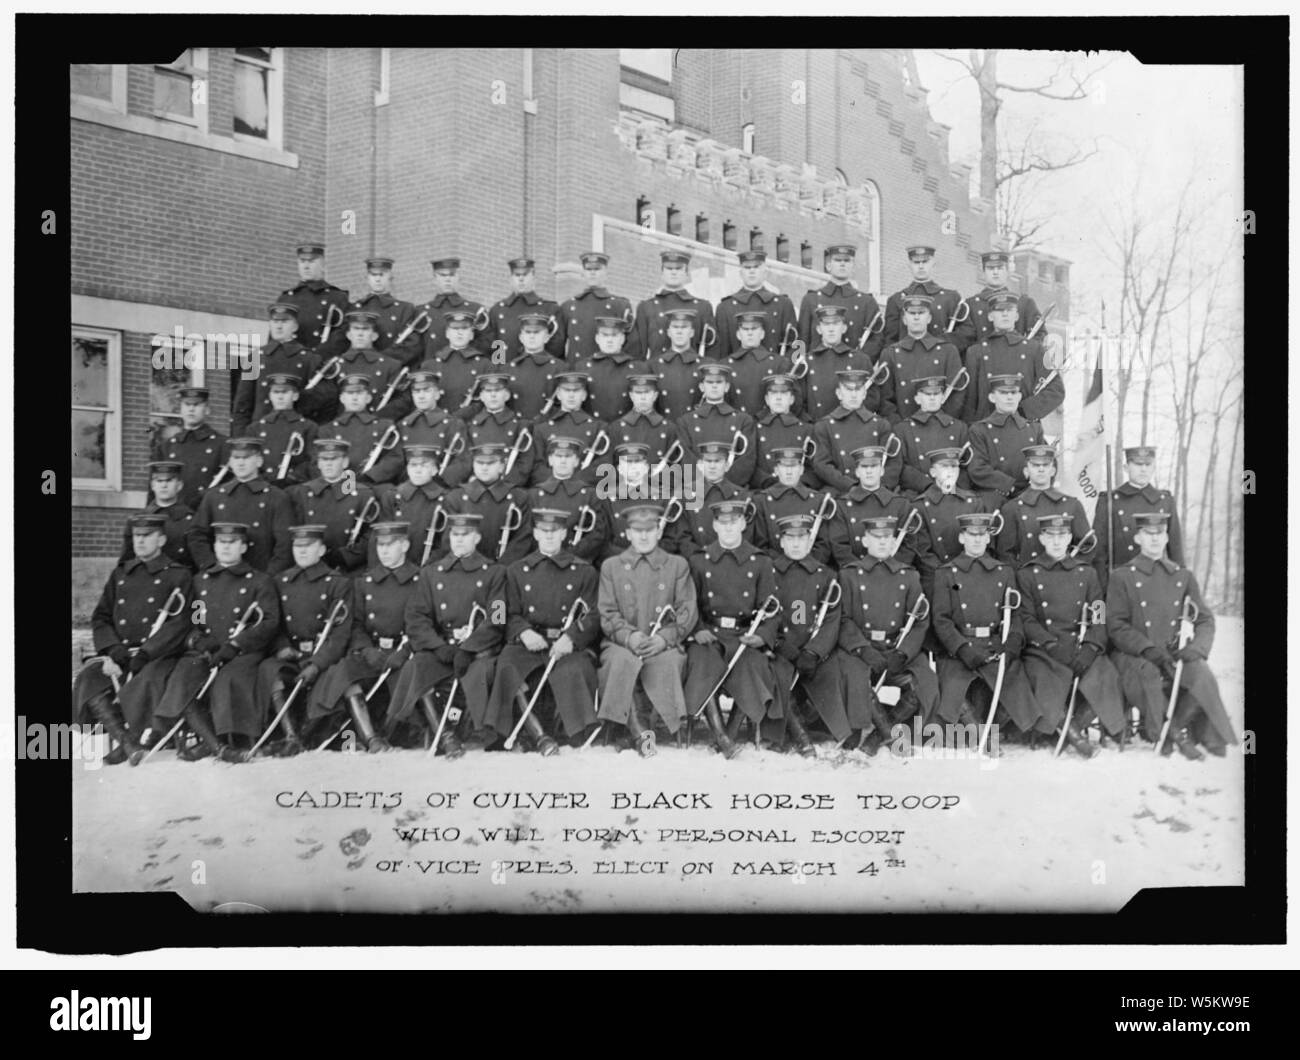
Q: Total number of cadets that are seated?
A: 13